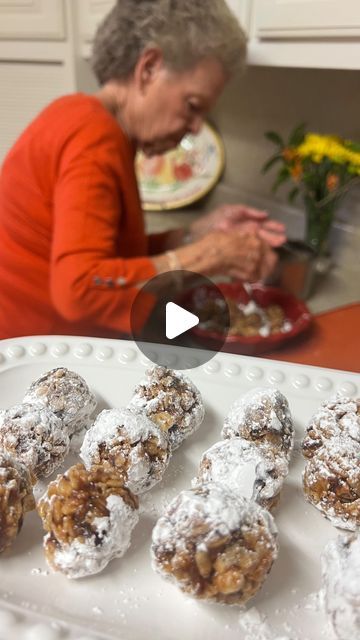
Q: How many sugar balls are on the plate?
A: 12